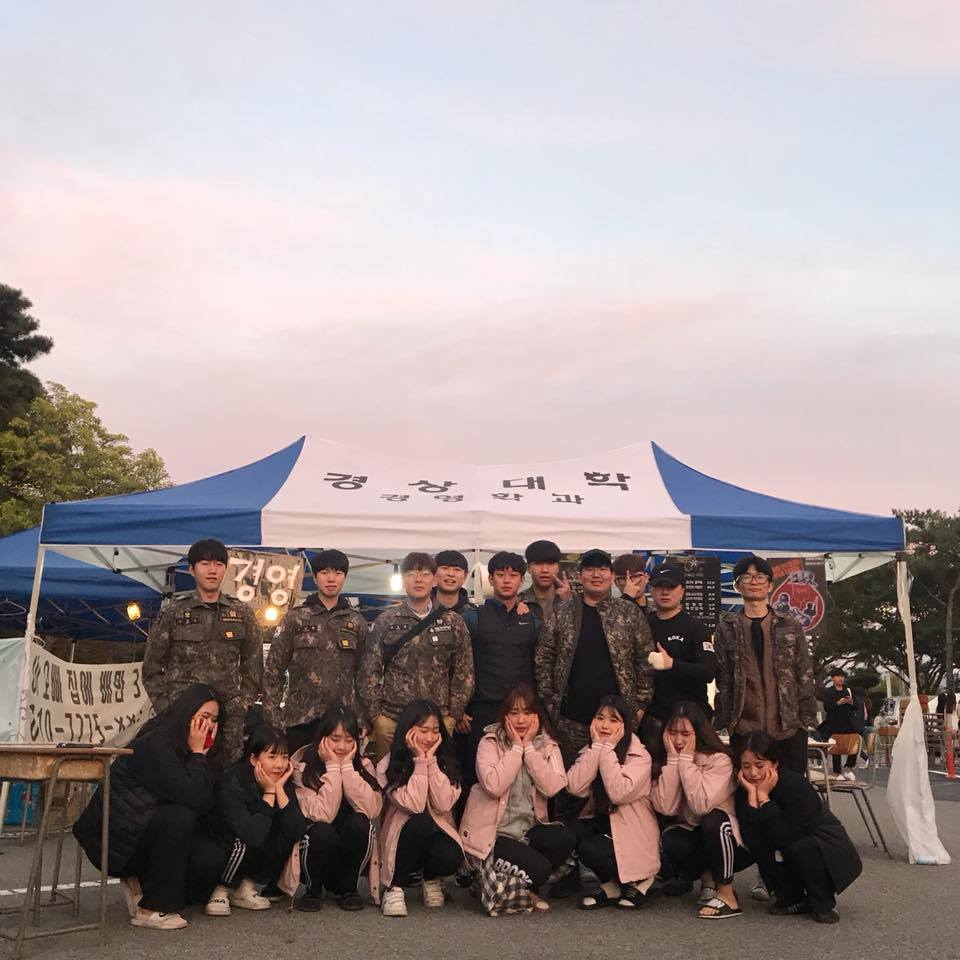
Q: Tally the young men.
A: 10